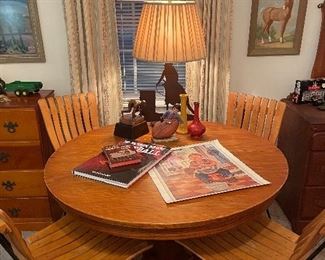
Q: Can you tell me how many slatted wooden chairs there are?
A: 4